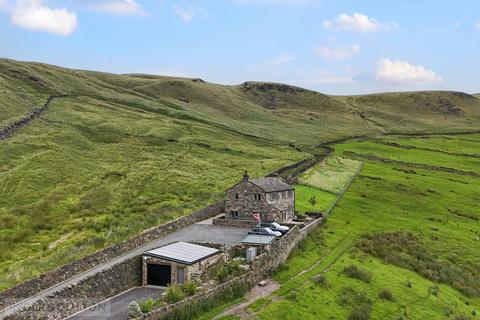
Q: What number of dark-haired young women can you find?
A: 0